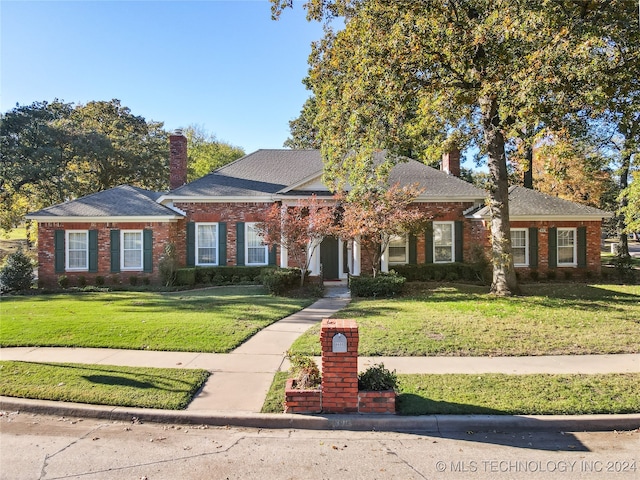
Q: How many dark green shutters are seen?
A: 14